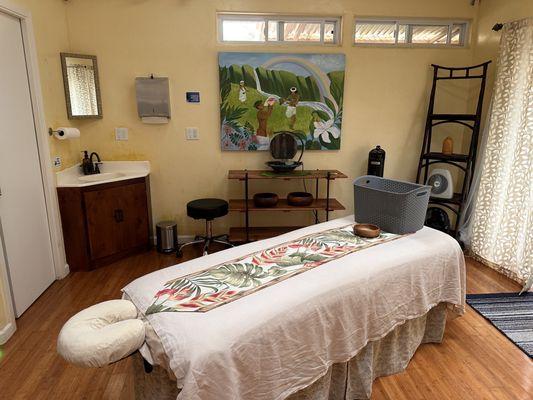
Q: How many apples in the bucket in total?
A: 0